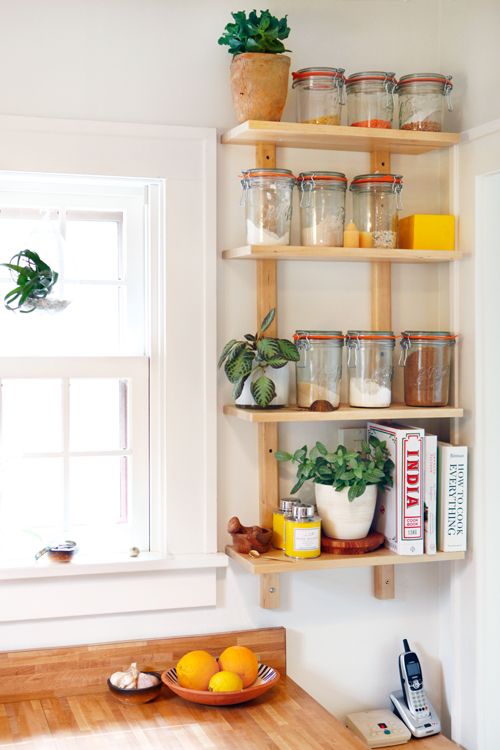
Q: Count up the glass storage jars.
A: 9